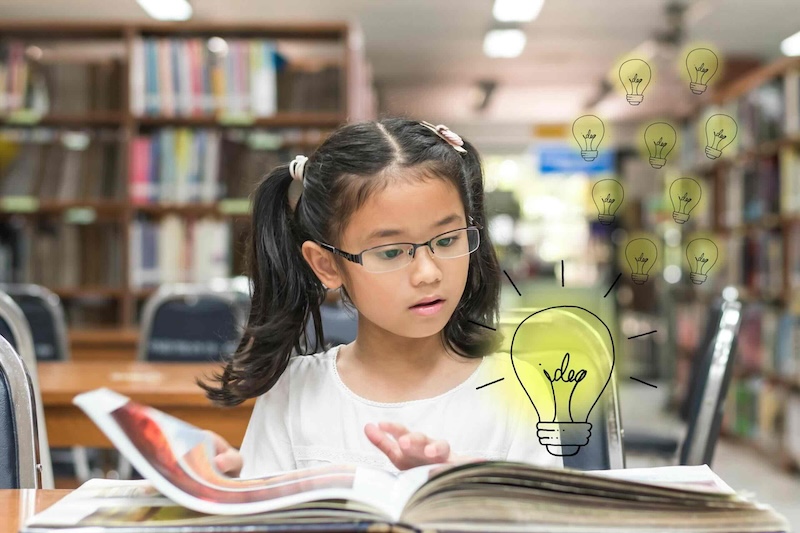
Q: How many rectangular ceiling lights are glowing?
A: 4